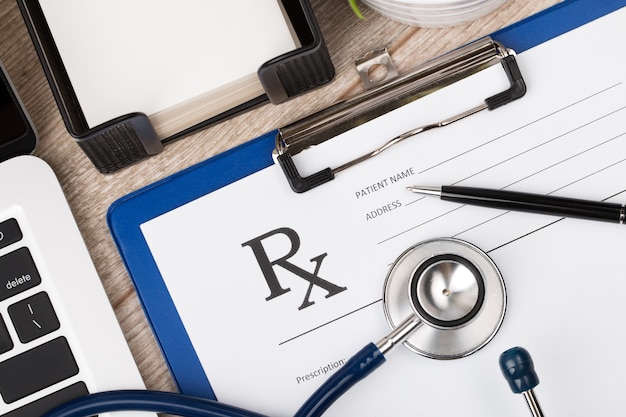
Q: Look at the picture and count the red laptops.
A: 0